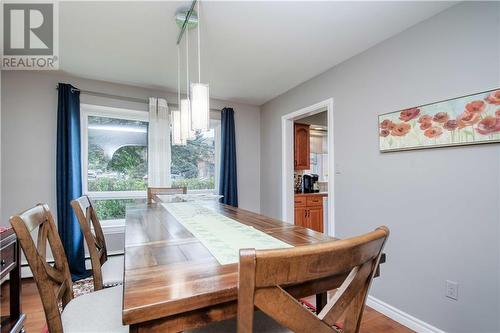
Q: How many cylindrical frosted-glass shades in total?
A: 3